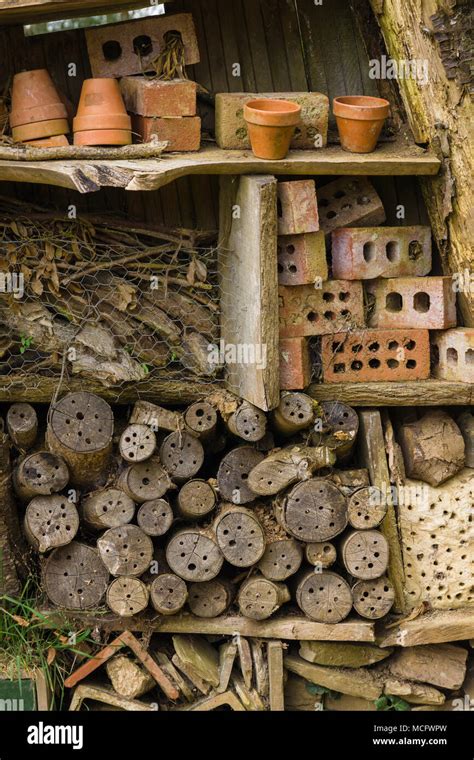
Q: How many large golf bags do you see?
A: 0